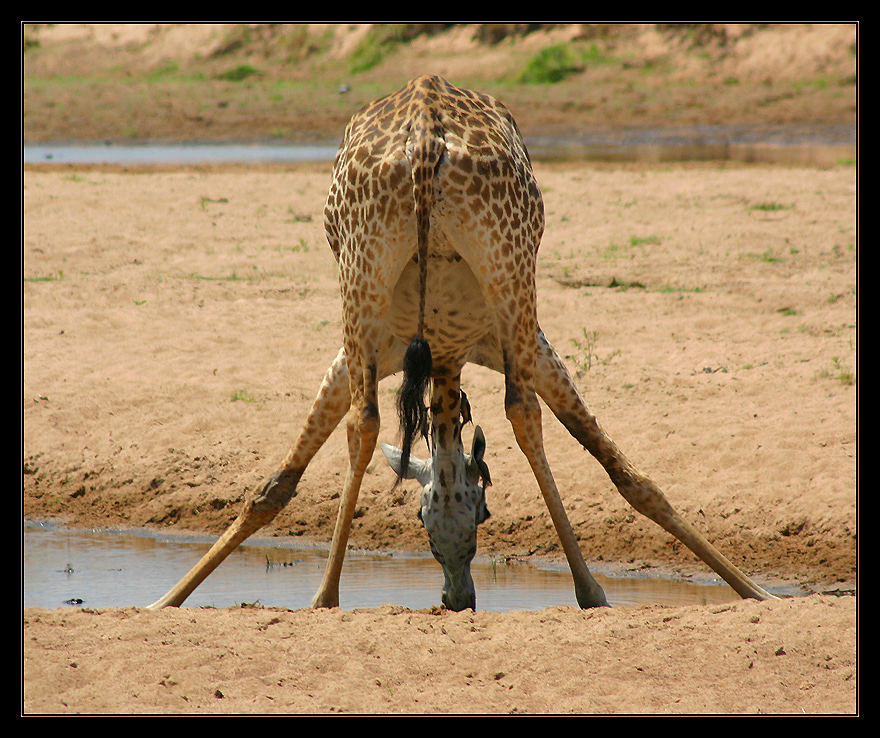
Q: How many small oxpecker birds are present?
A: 3